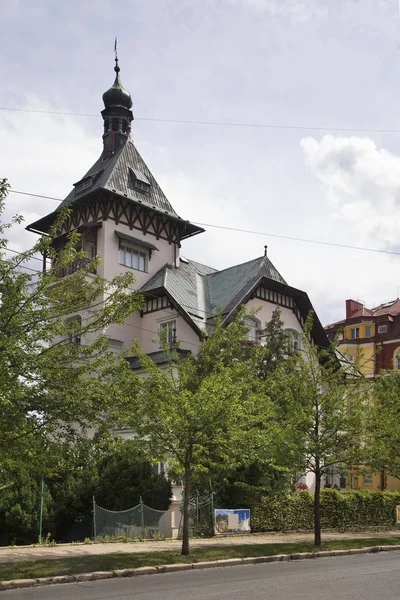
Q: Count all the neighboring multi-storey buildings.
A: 1